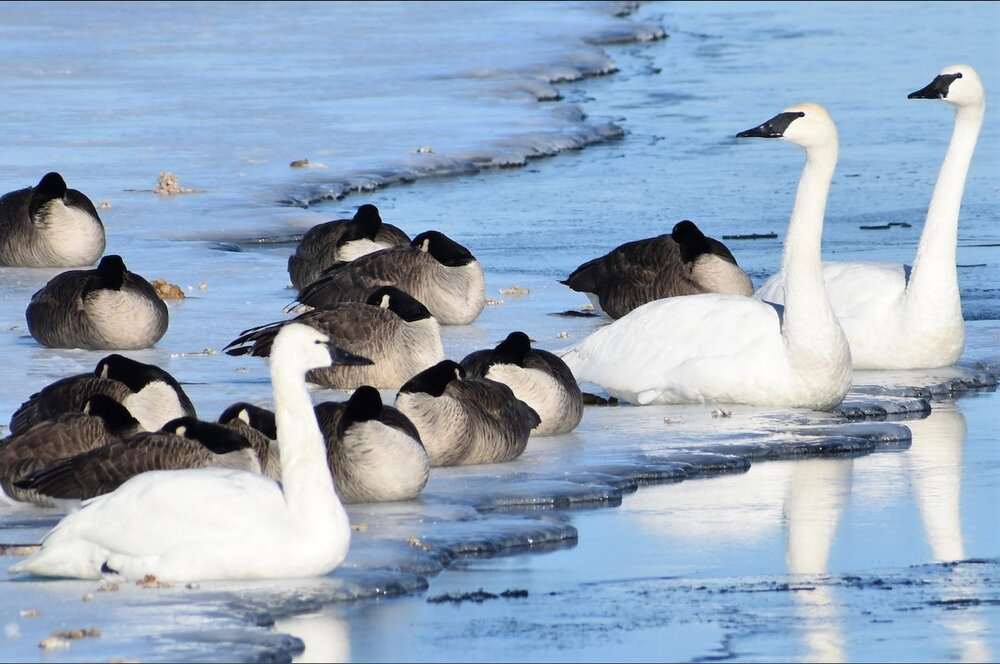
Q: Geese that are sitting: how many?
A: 13